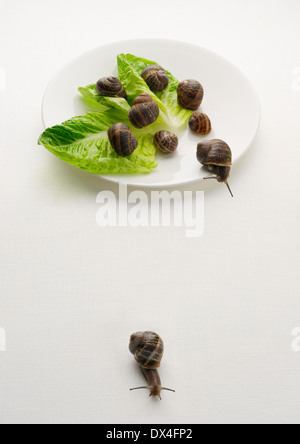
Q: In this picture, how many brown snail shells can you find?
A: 9